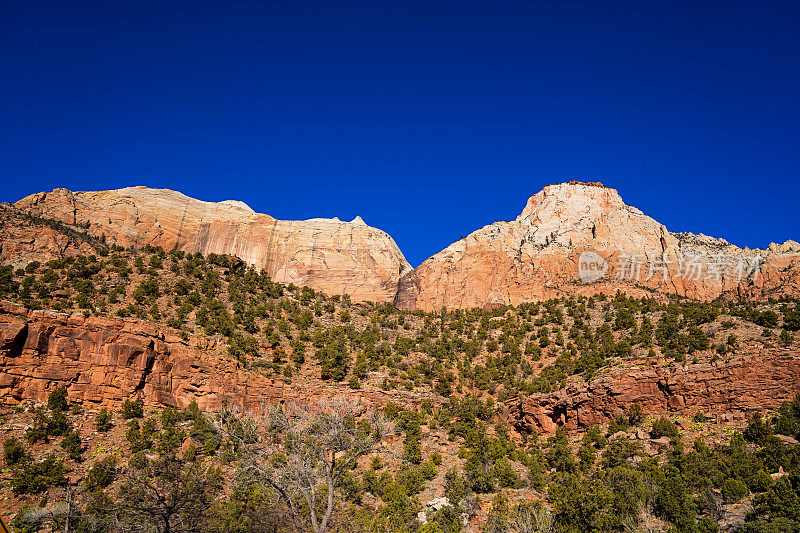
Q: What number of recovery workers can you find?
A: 0